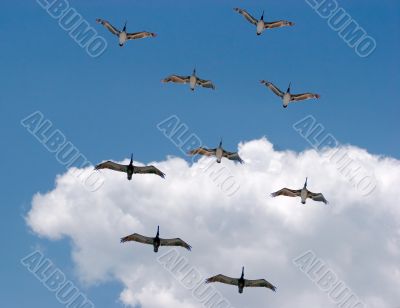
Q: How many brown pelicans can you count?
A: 9